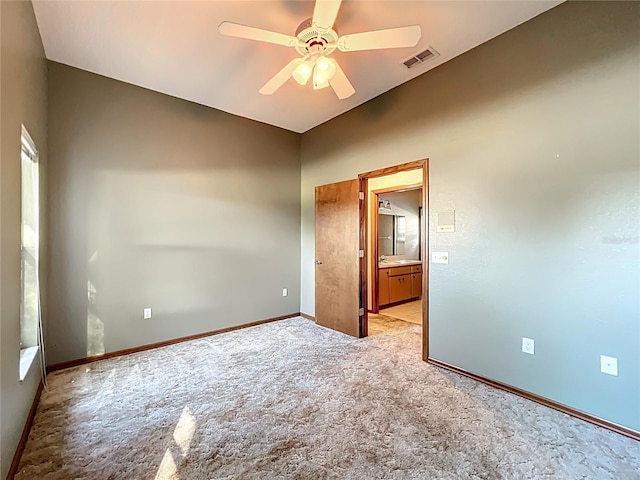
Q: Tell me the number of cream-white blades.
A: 5